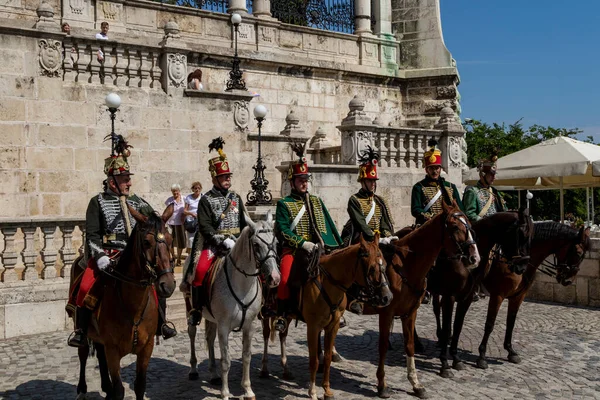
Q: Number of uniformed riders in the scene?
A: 6